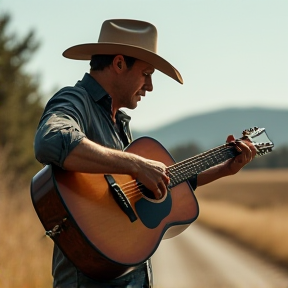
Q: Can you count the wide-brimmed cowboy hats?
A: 1